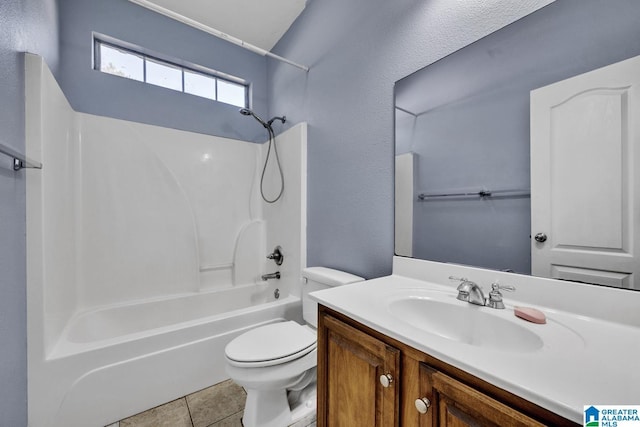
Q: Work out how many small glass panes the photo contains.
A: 4